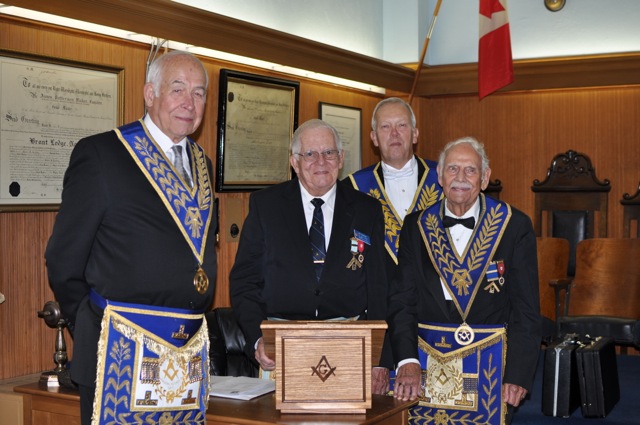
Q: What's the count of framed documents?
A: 3